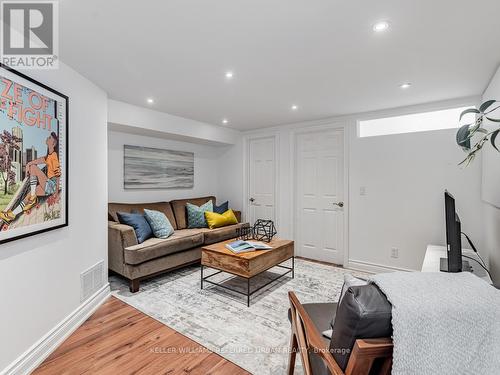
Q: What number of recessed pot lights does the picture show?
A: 6